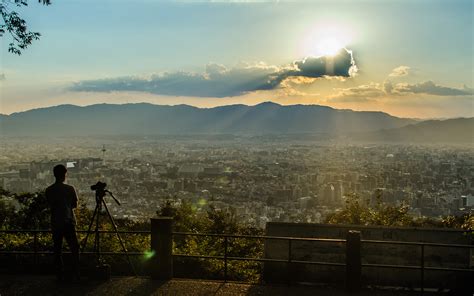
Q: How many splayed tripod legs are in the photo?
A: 3